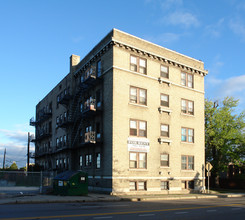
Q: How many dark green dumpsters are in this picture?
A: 1